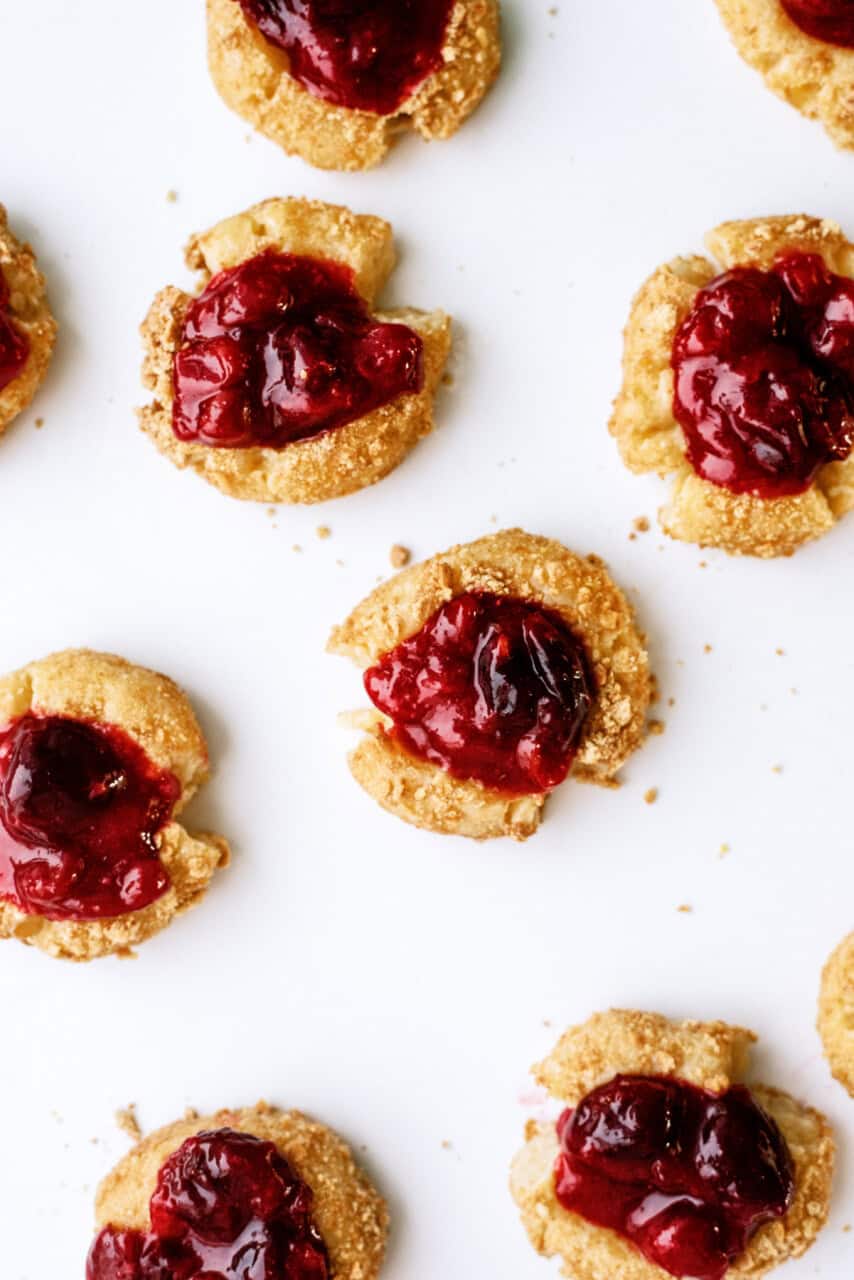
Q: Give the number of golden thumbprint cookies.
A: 10